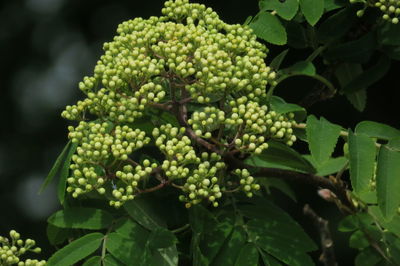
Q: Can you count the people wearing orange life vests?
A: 0